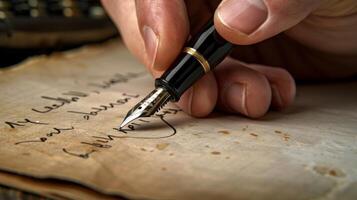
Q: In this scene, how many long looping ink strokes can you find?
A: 1